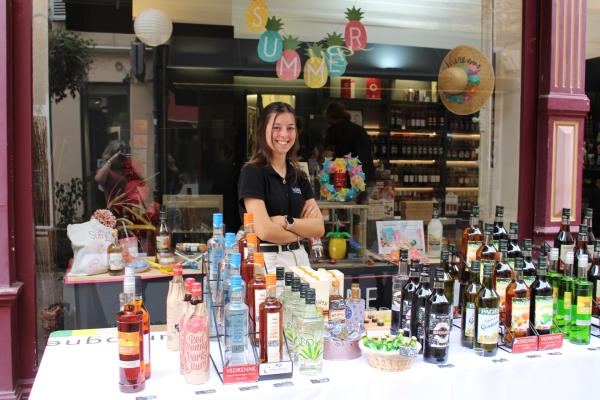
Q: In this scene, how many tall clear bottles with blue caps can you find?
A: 4